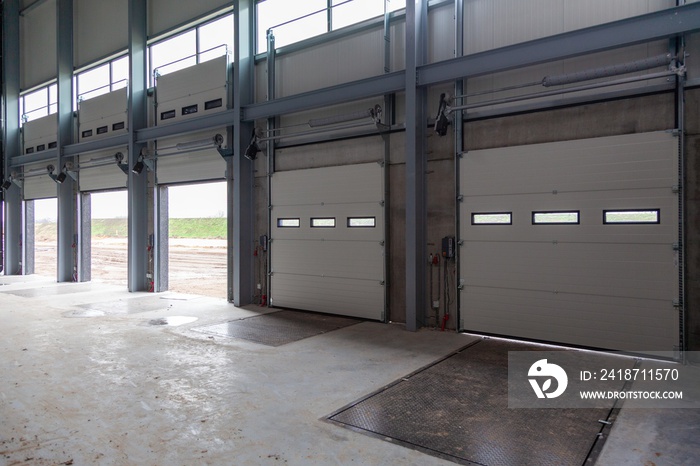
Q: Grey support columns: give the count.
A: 5